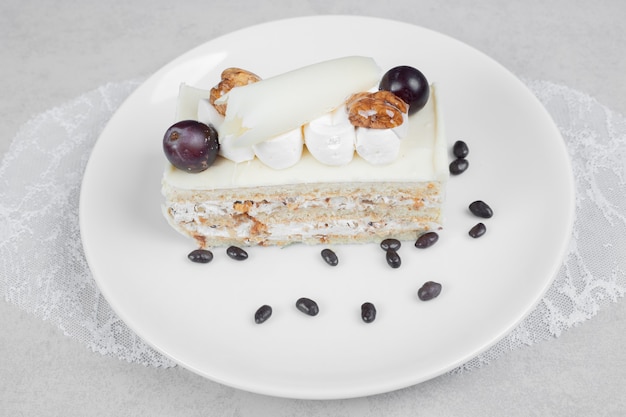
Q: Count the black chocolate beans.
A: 14